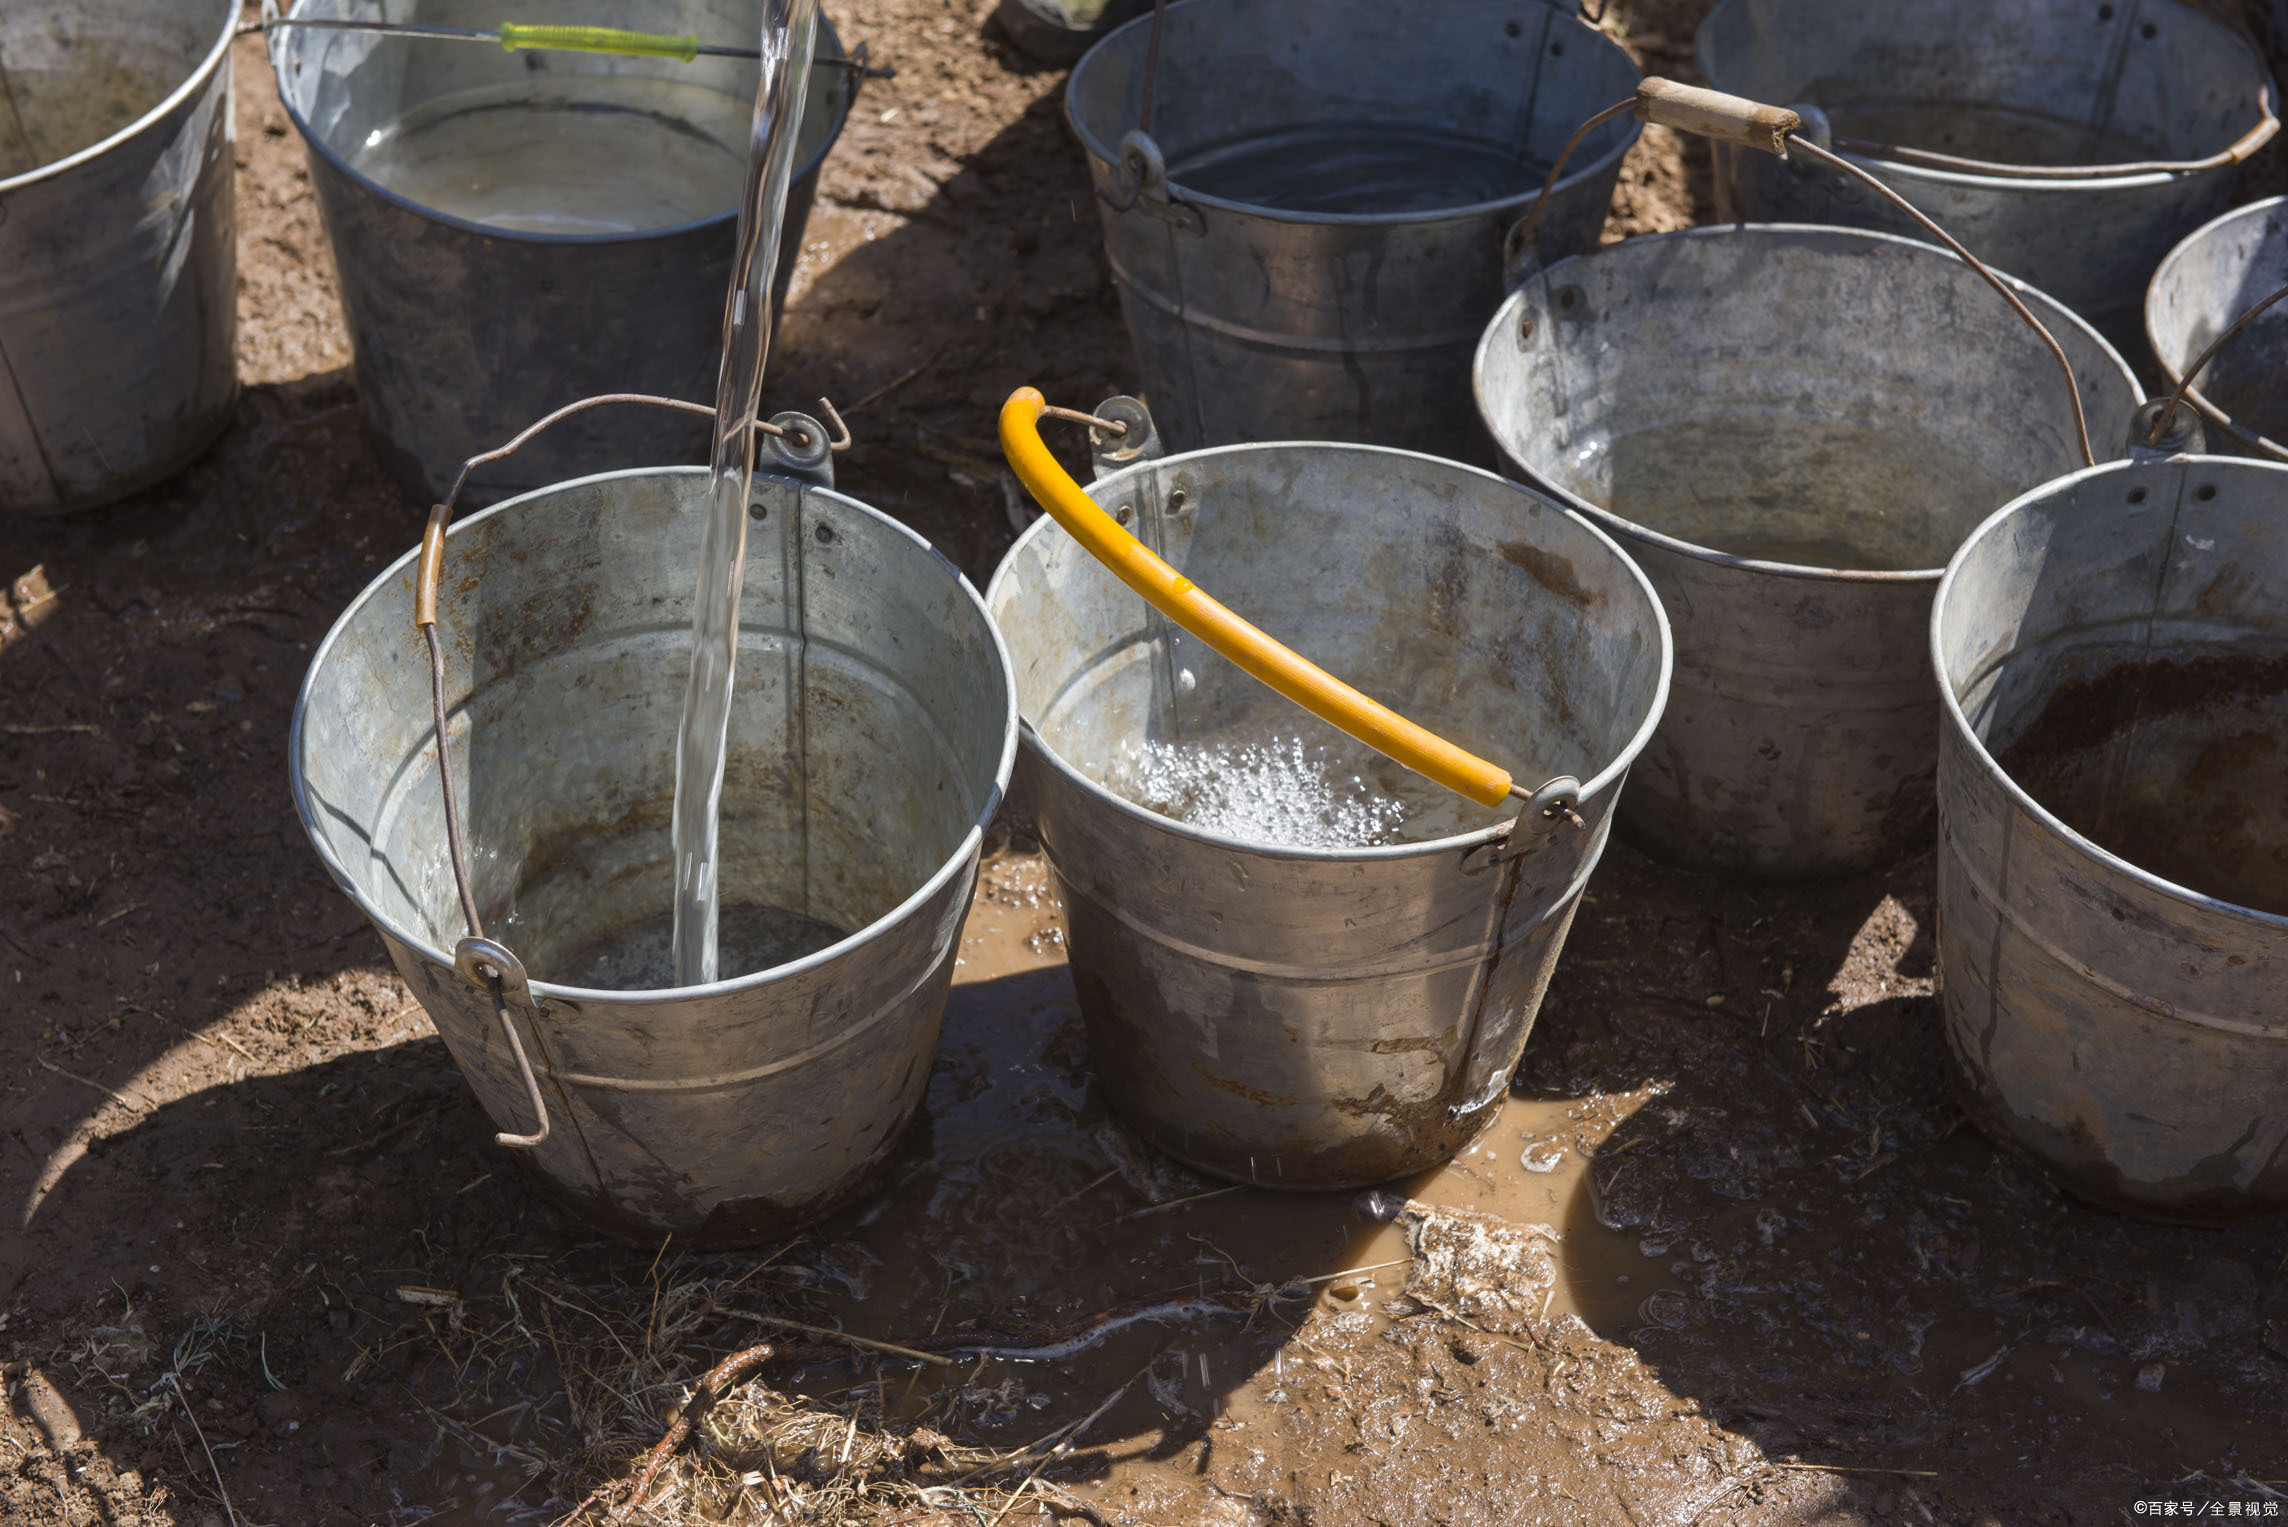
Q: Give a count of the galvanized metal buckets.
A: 9